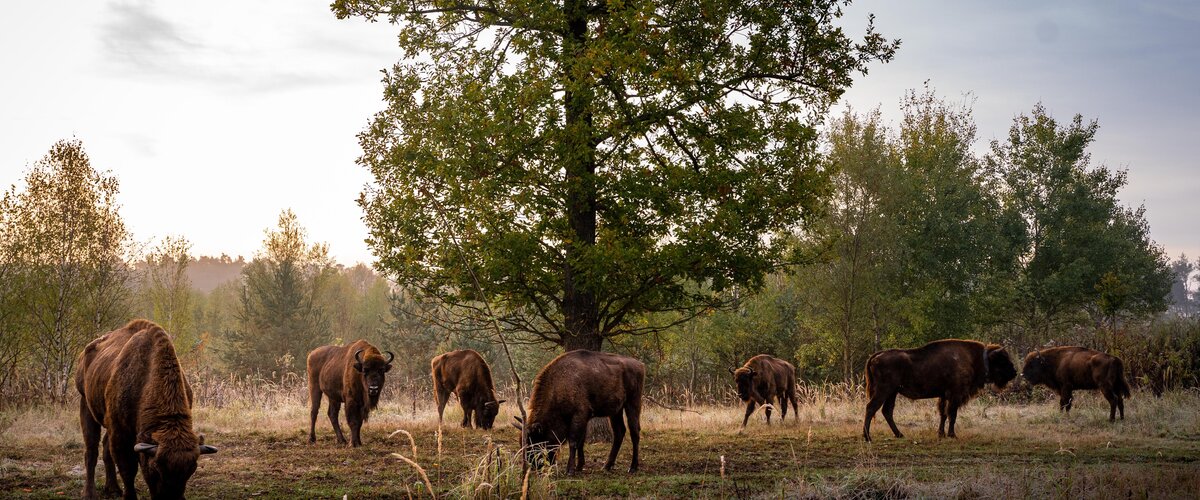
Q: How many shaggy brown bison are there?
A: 7